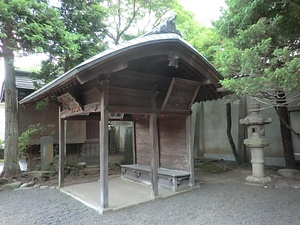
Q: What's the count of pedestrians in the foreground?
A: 0